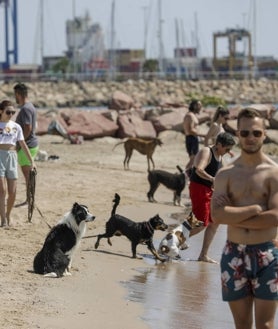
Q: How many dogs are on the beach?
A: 5